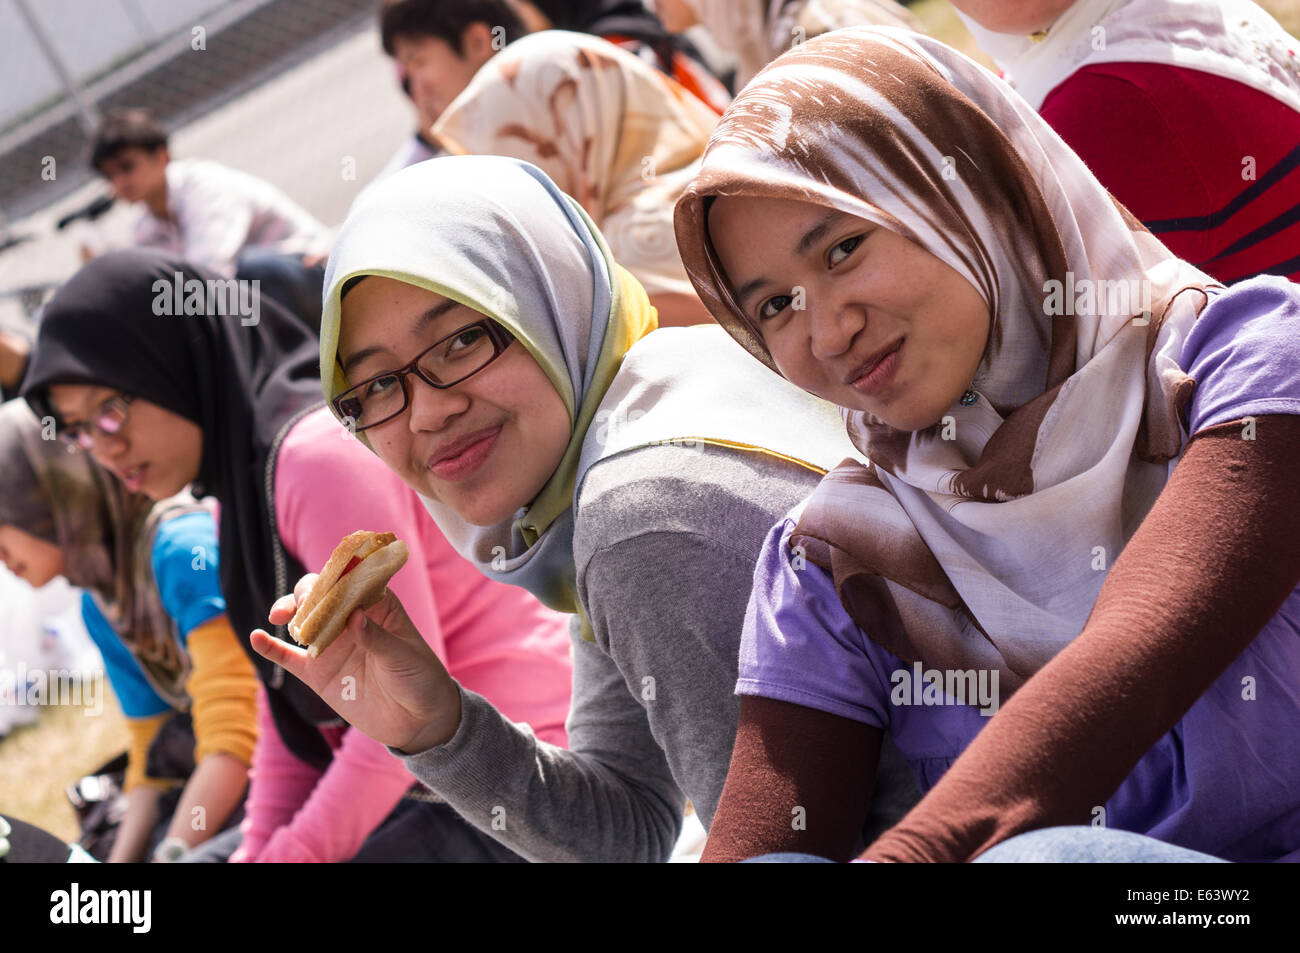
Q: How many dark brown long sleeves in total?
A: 2